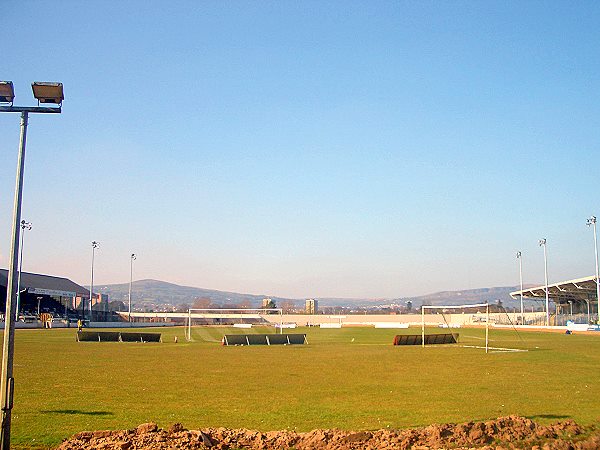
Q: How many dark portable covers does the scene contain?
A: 3